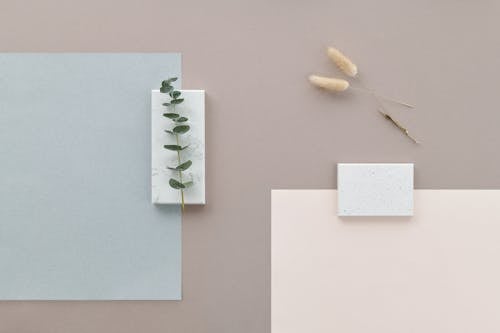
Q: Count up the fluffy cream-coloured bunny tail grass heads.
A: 2